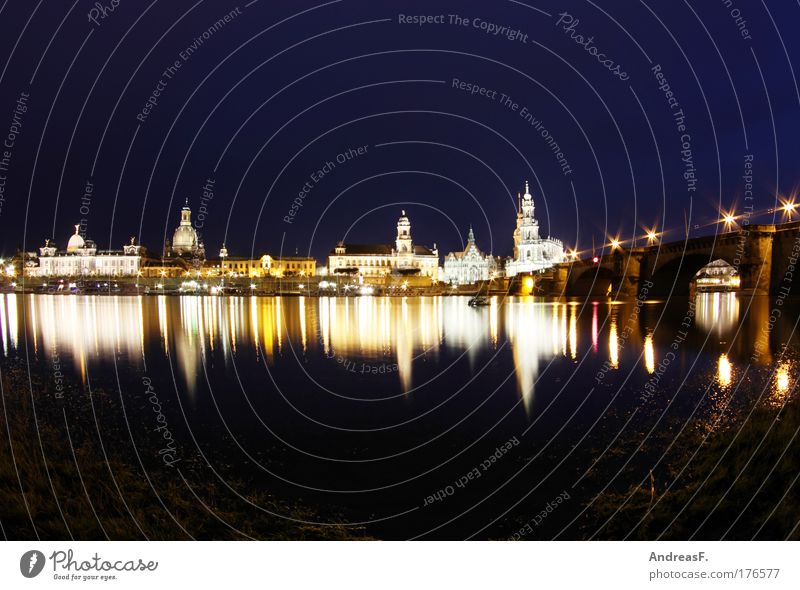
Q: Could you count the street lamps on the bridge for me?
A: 6